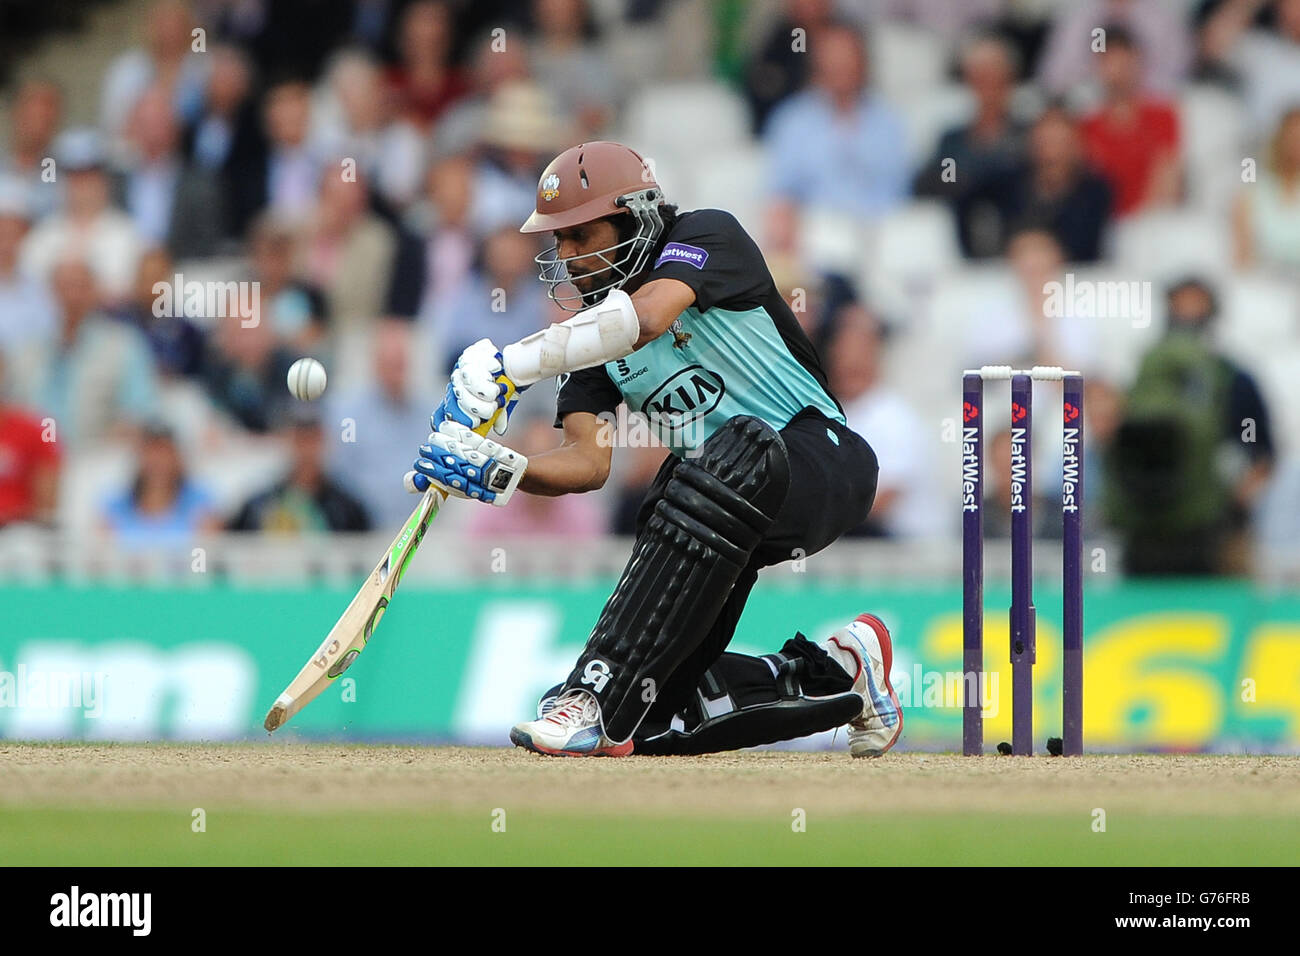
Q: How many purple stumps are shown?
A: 3